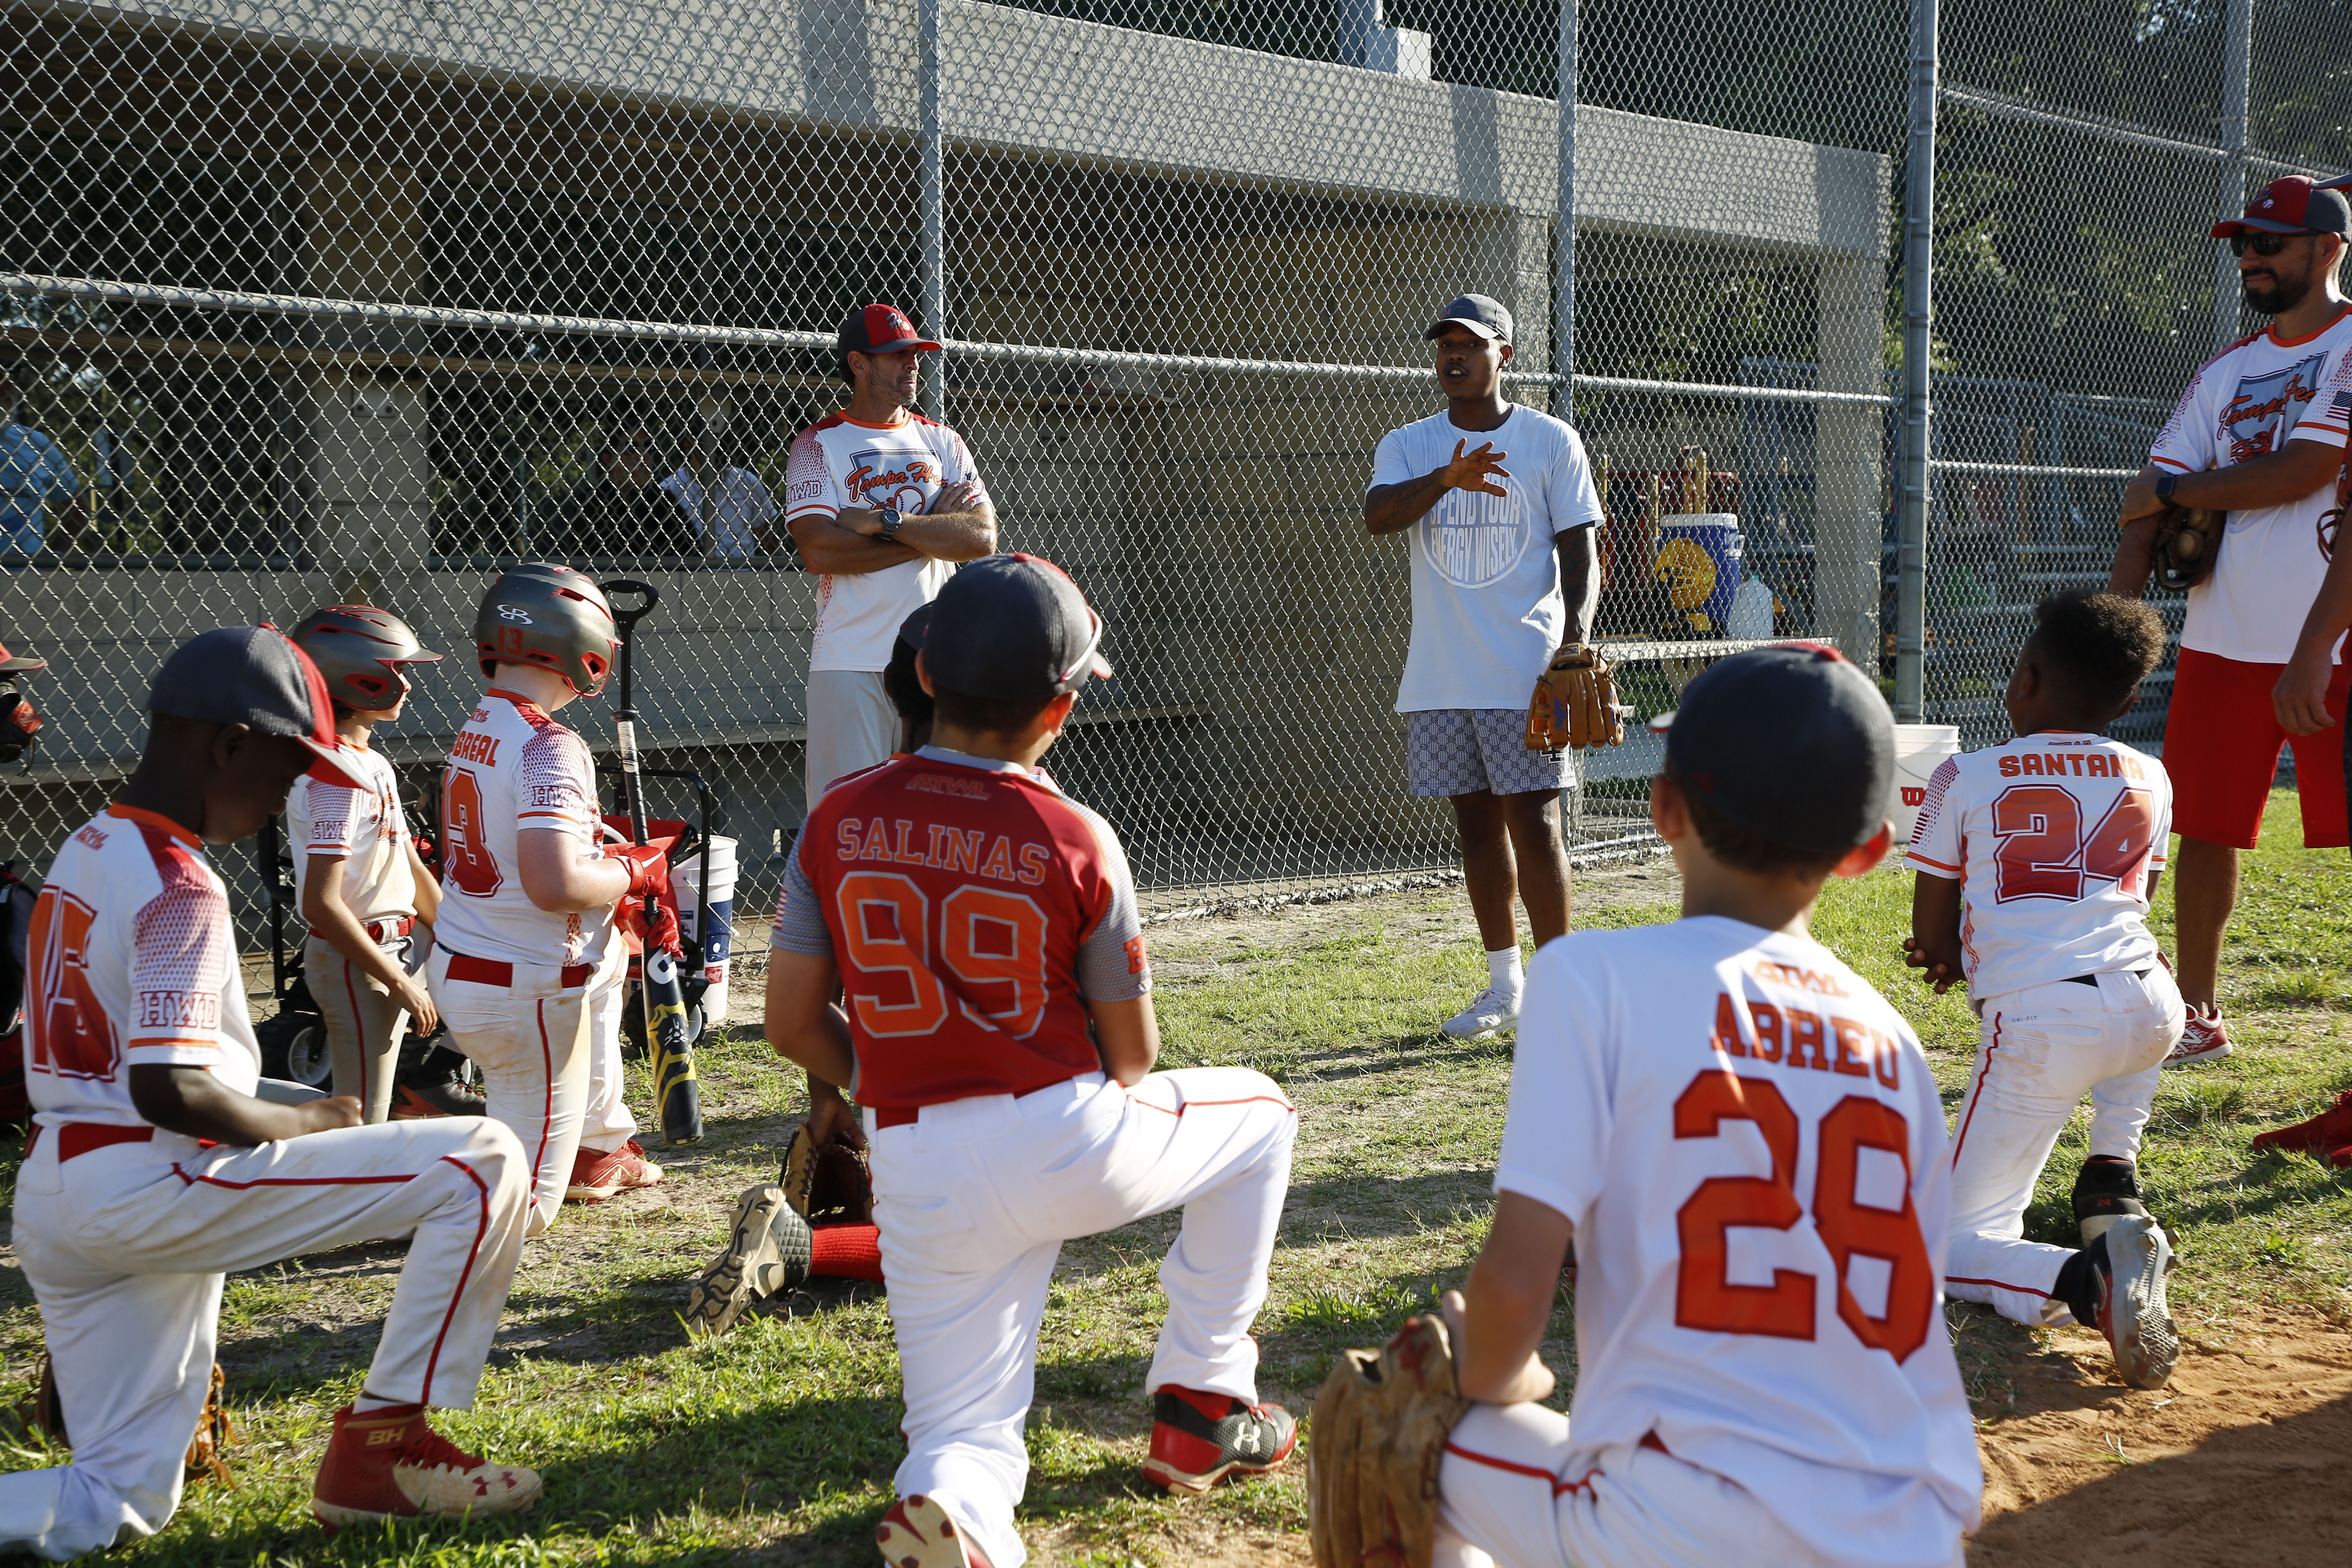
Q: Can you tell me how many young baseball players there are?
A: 7